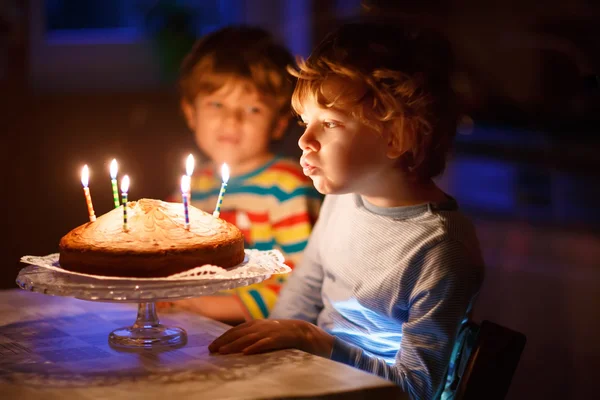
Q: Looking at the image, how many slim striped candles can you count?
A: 6